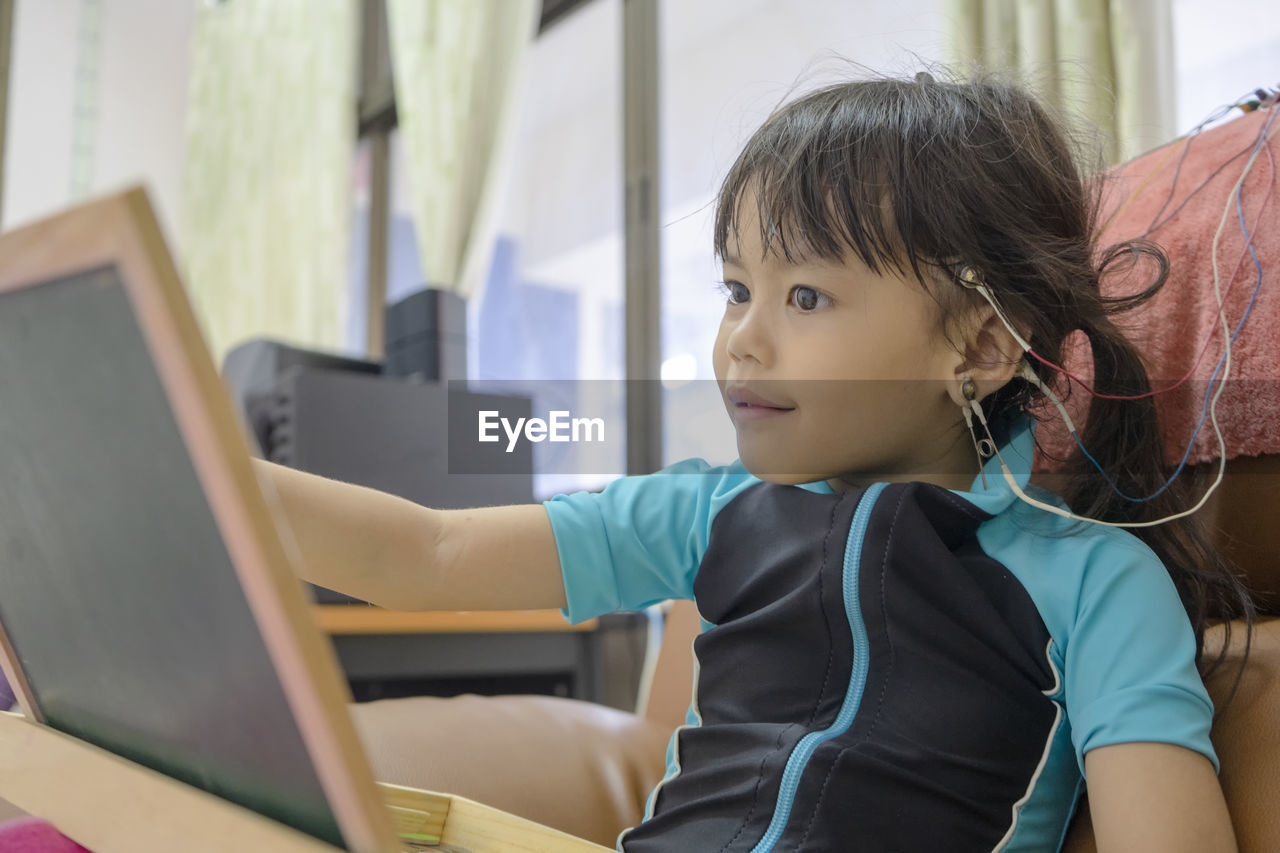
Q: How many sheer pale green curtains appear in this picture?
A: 3